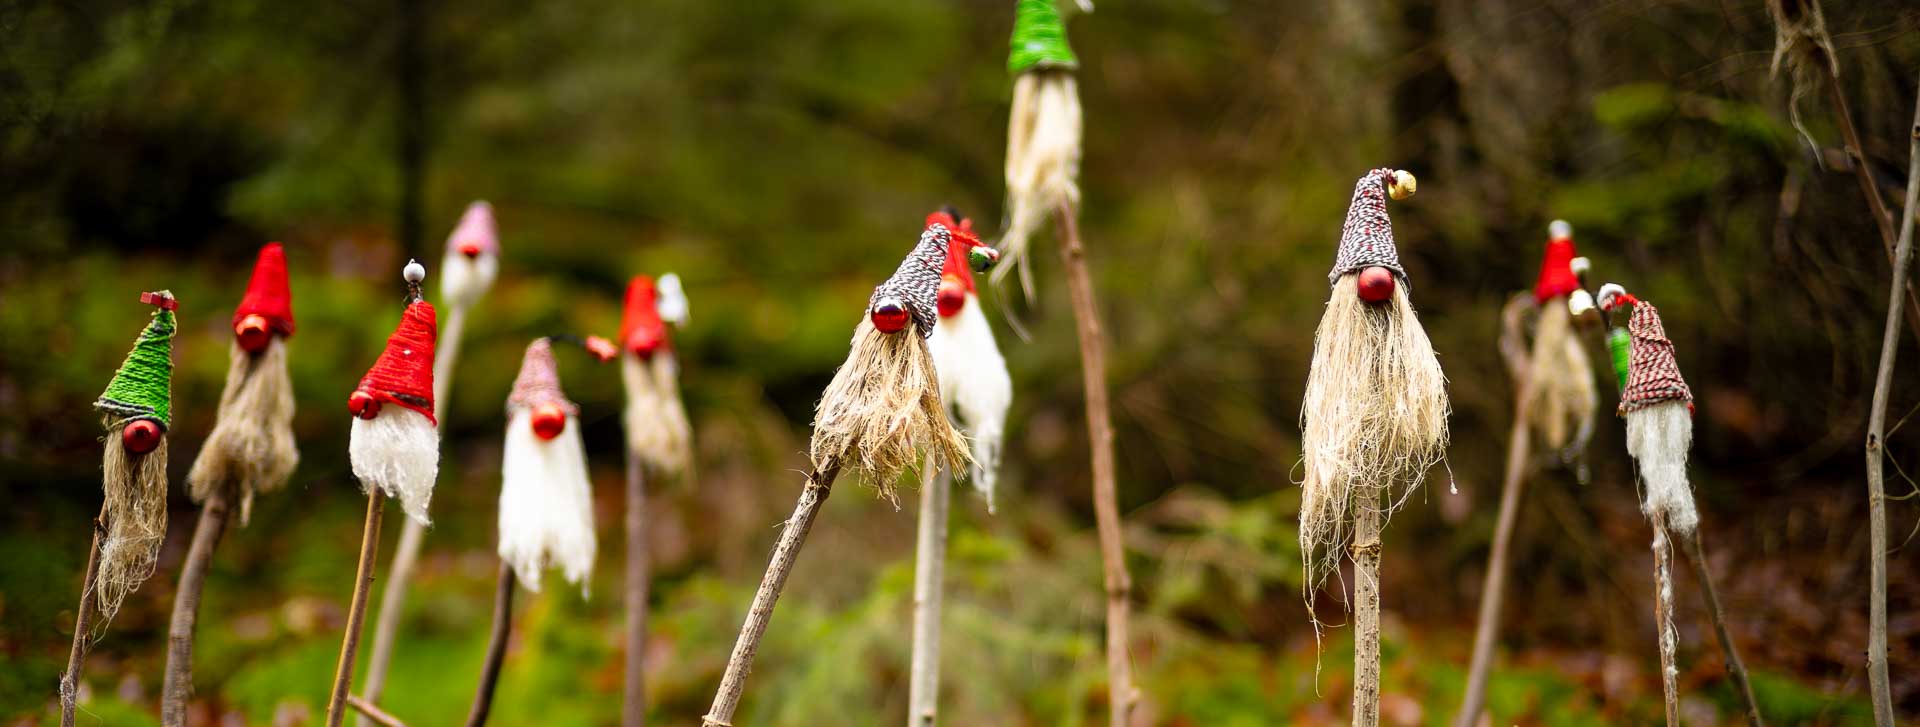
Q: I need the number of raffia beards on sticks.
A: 7